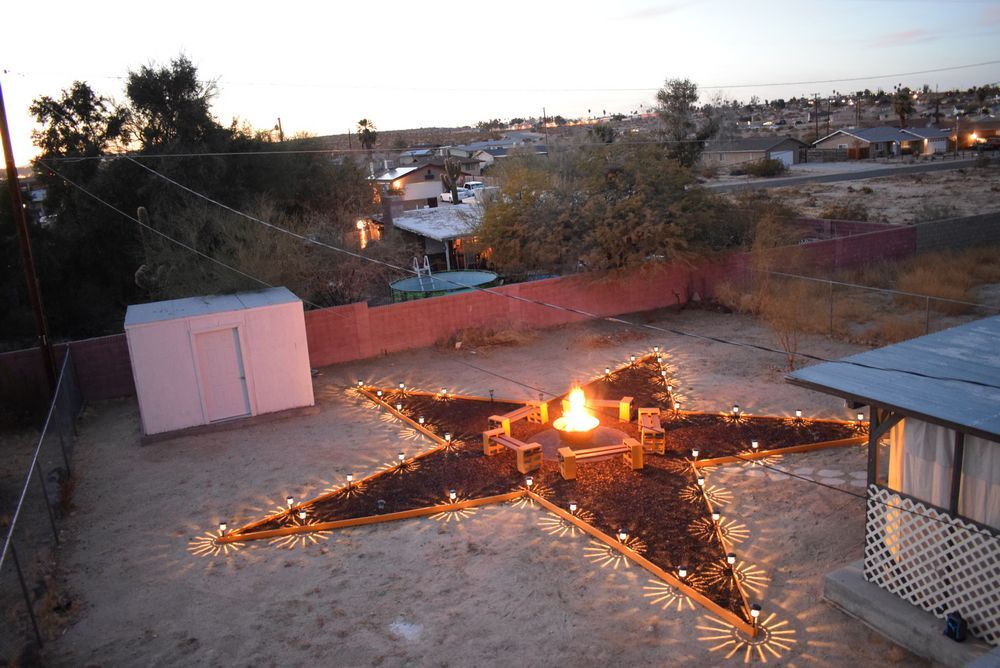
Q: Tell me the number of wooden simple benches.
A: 5